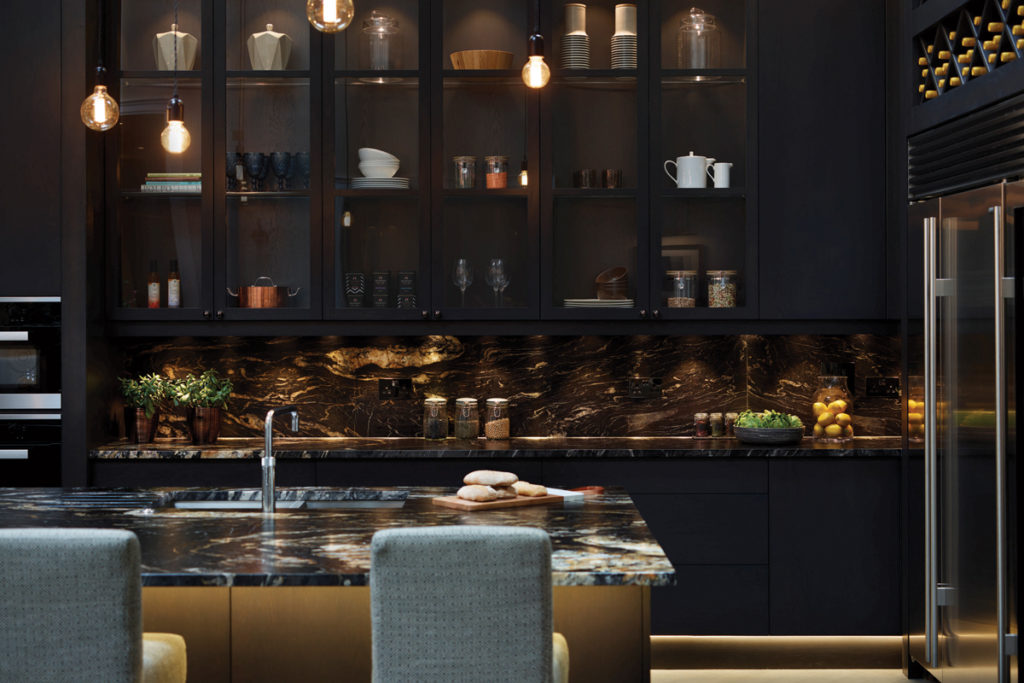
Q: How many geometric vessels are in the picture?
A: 2